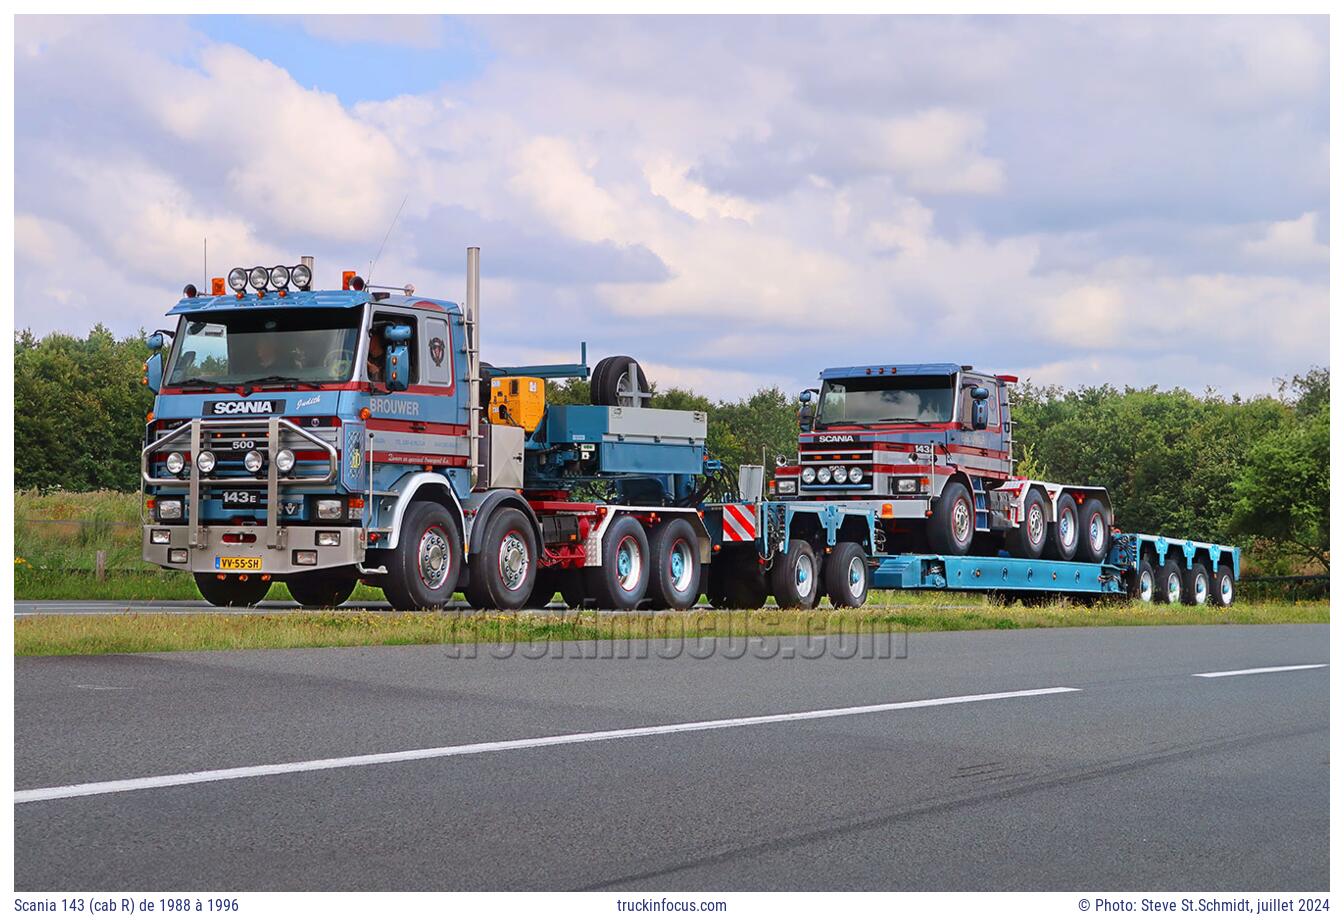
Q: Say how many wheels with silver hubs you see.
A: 4